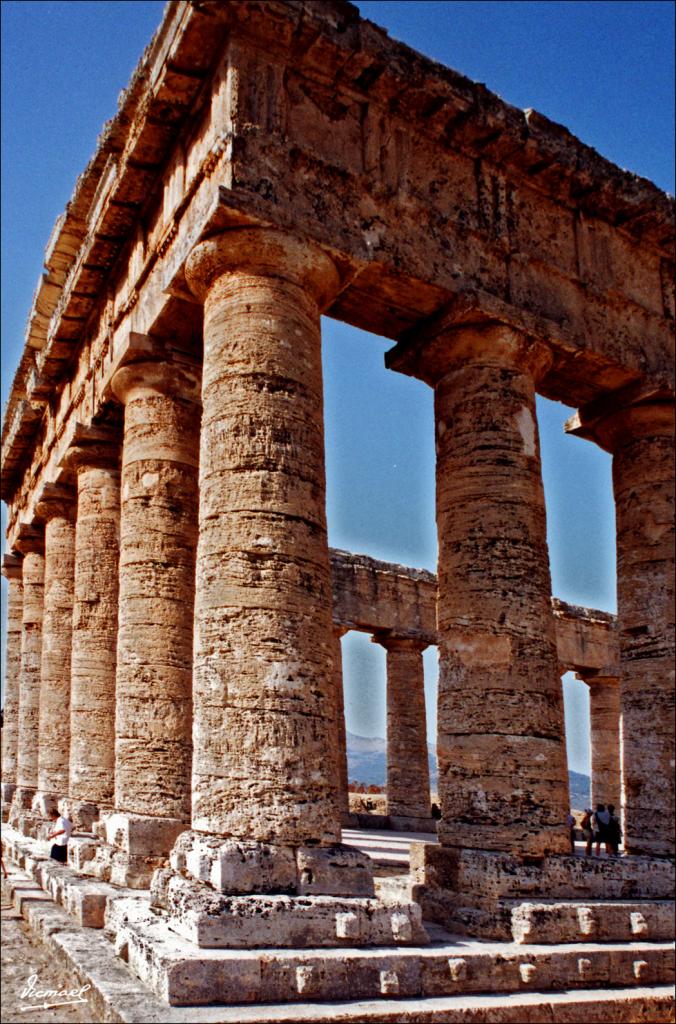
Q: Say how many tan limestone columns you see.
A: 11